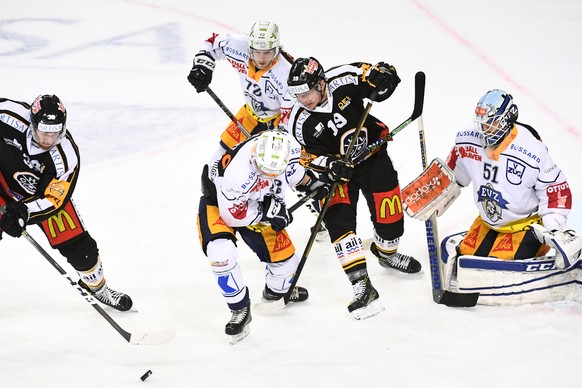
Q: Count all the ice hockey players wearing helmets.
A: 5